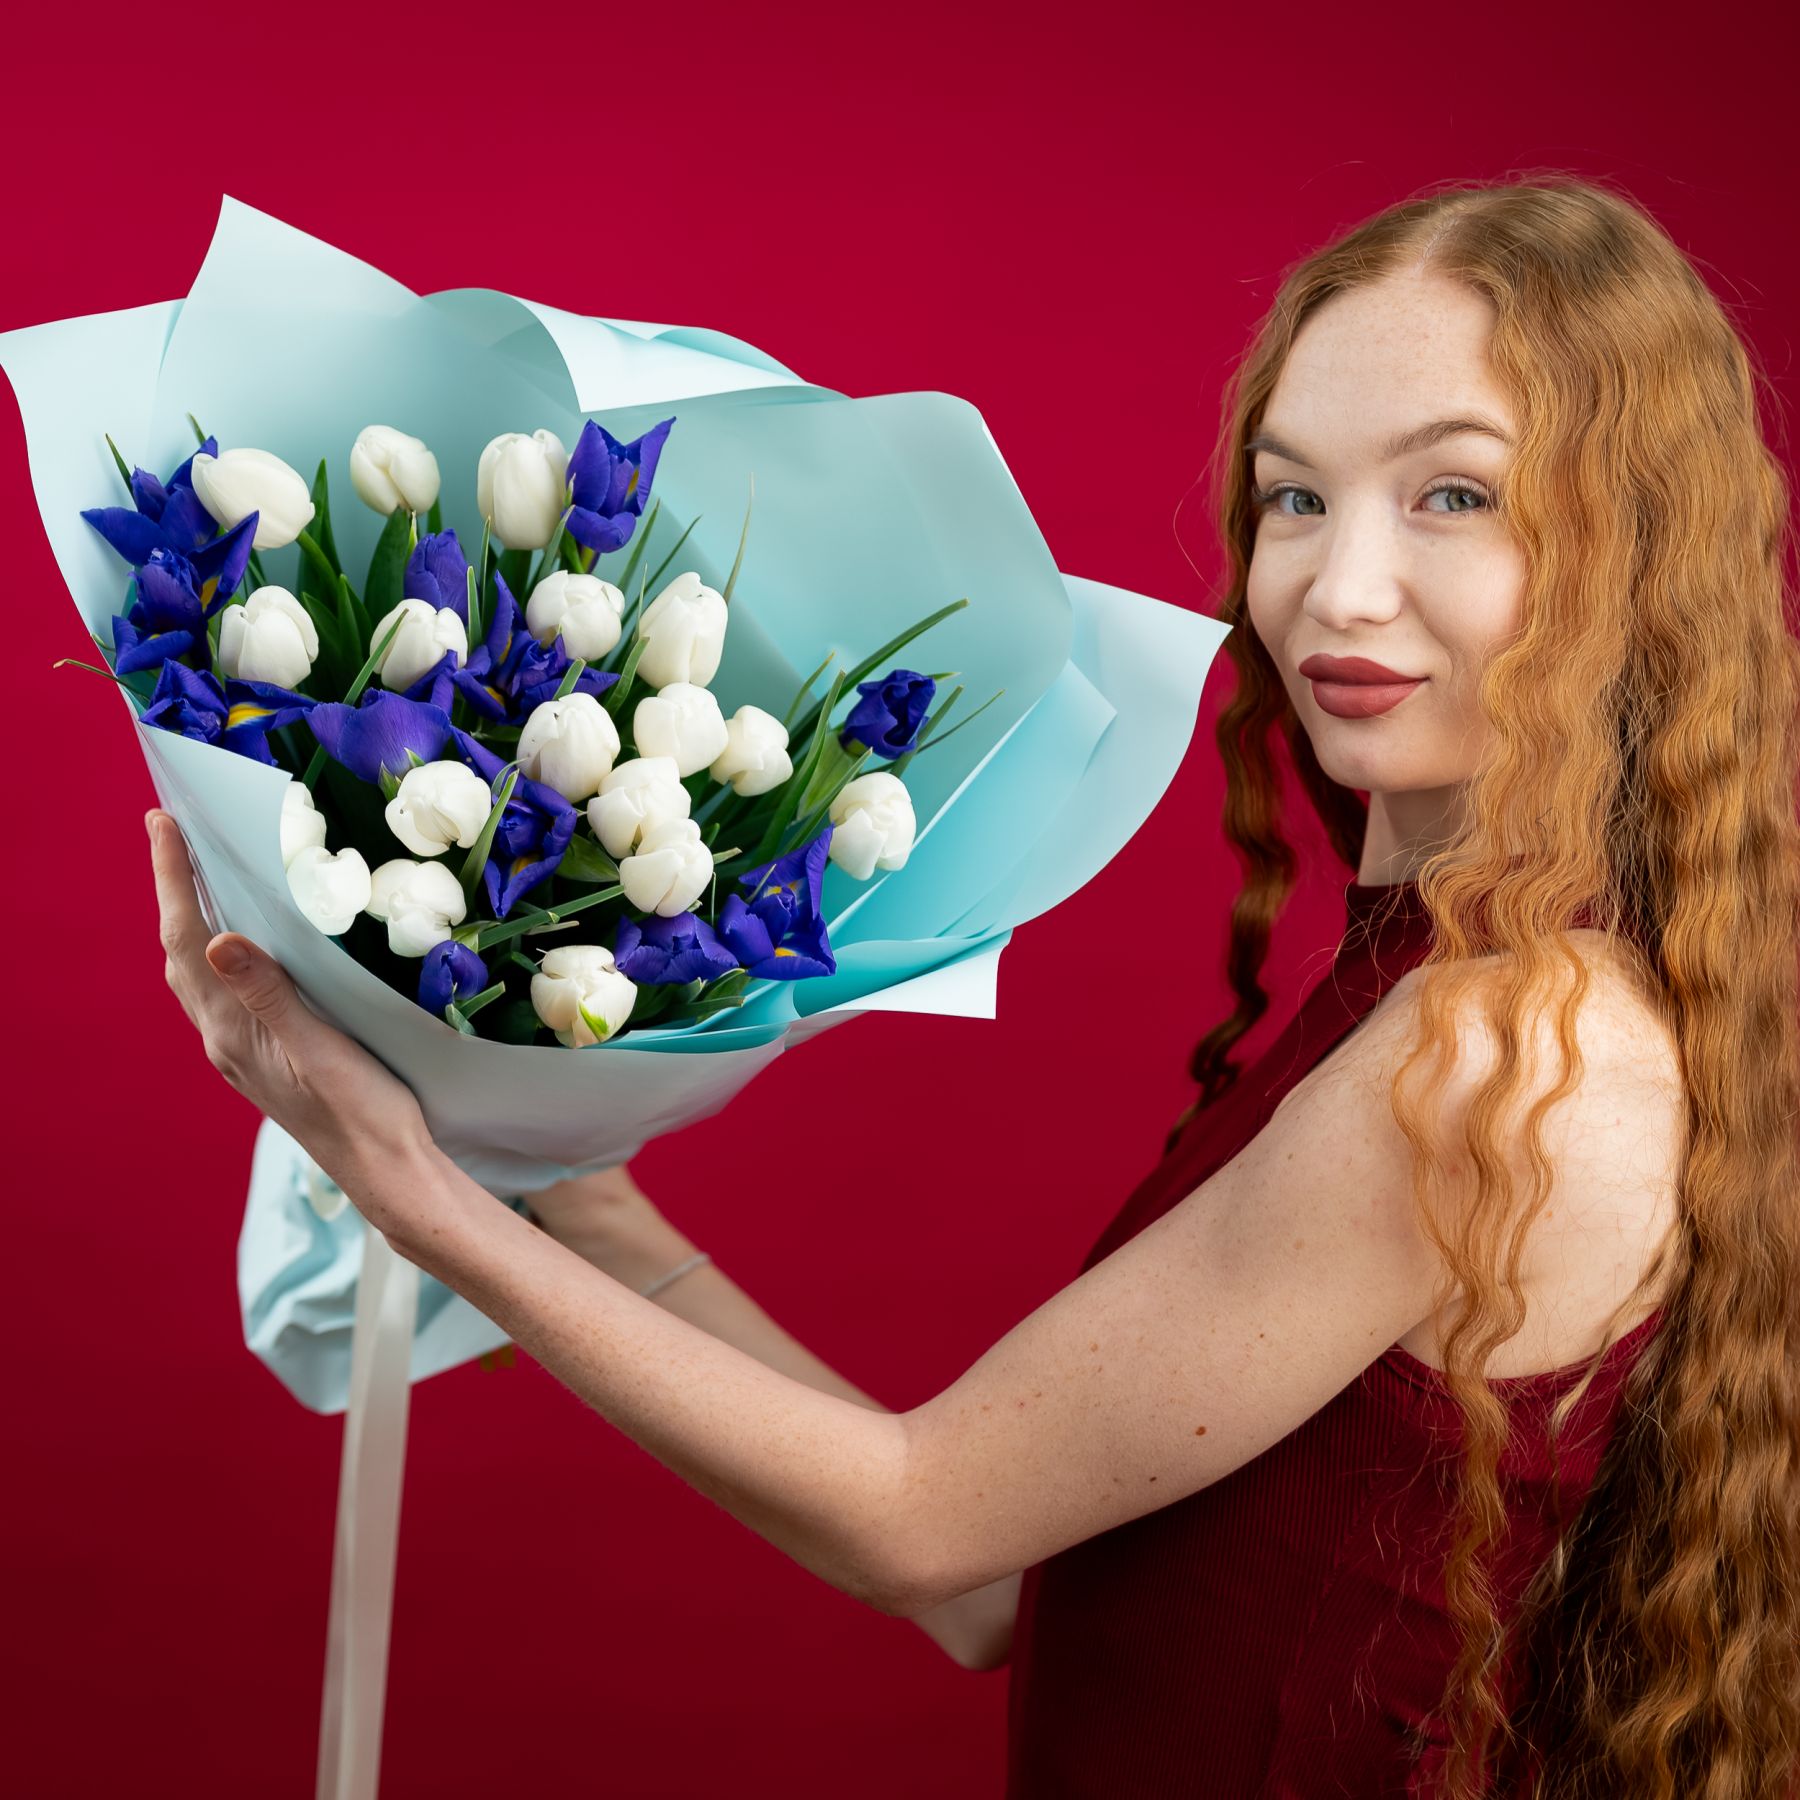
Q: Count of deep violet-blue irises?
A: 12